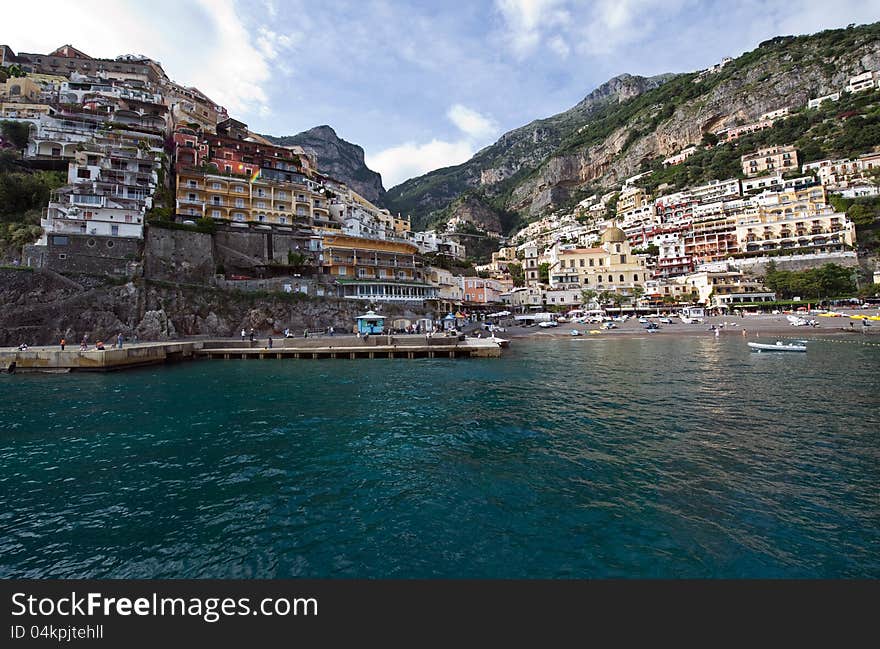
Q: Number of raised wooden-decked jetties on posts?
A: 1